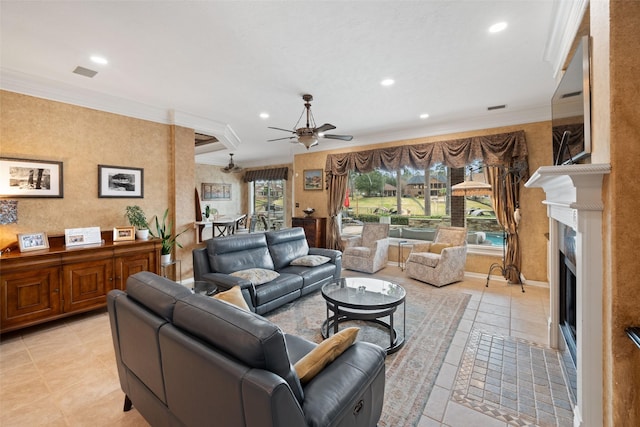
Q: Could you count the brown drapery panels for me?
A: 2